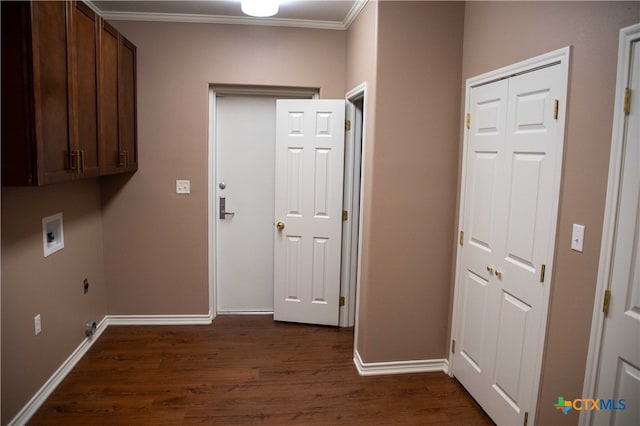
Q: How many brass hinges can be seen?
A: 11